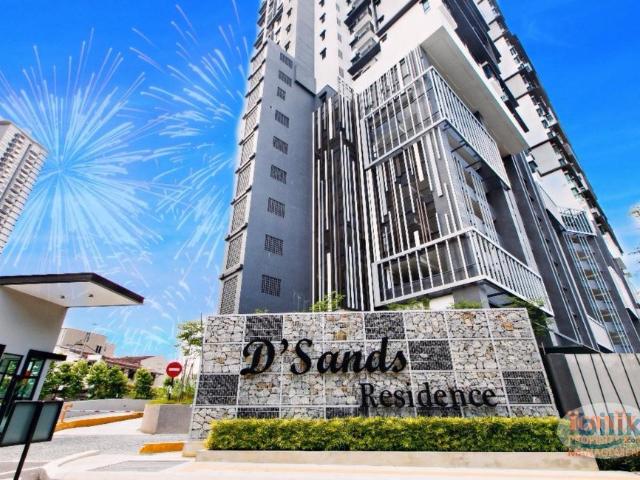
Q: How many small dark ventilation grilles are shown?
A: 9